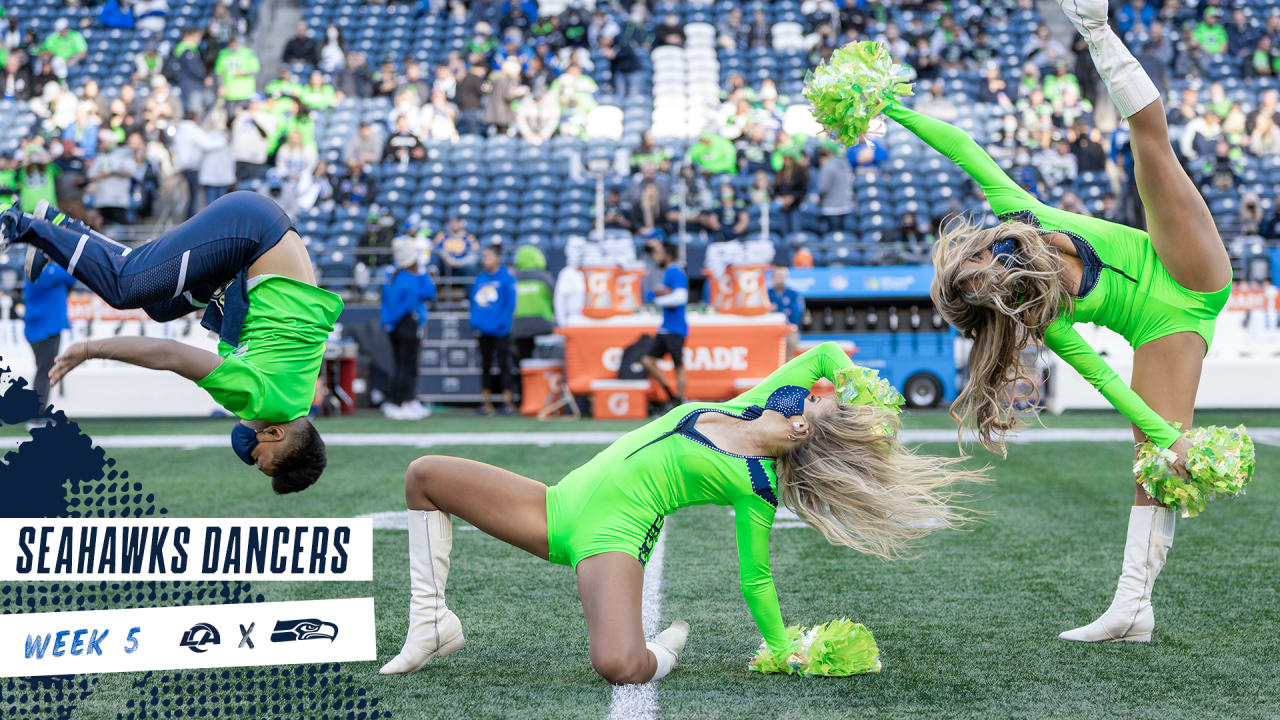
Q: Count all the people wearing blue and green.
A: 3